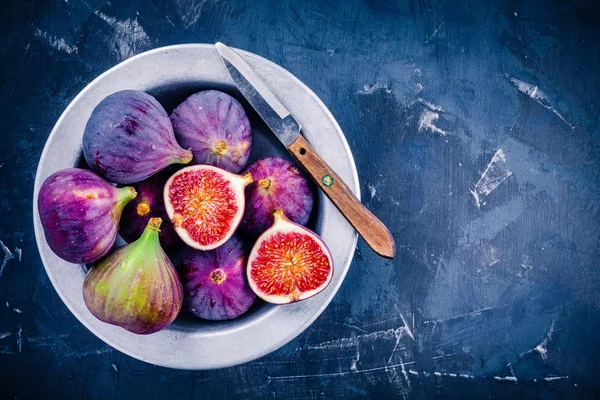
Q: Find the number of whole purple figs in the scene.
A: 6